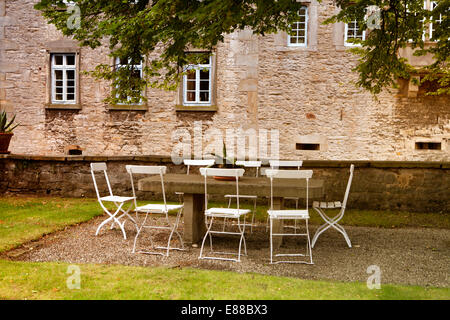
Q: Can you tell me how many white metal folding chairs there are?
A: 8